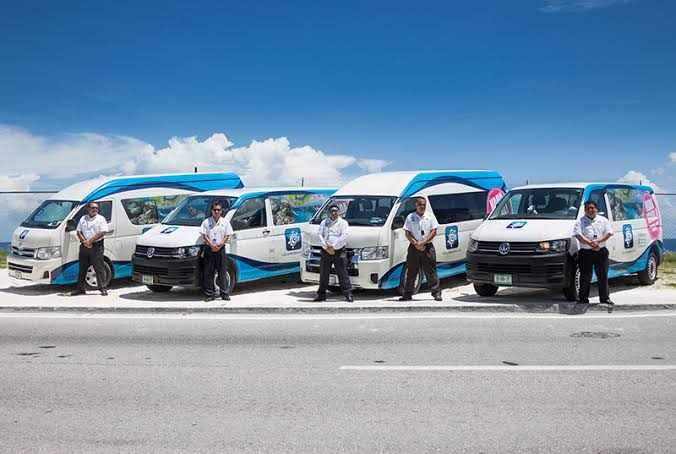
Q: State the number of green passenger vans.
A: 0